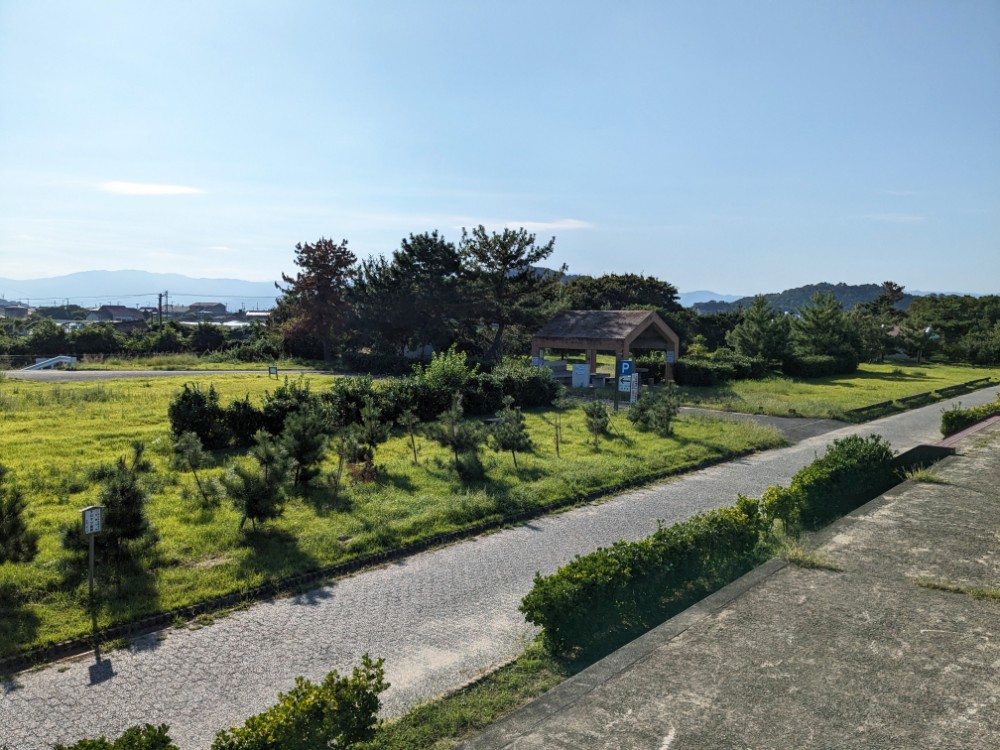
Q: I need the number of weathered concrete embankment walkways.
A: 1